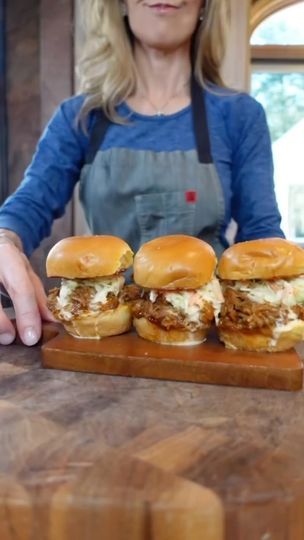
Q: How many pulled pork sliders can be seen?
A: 3